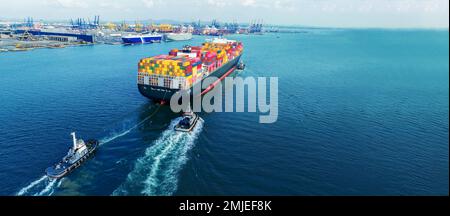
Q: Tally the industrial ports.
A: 1